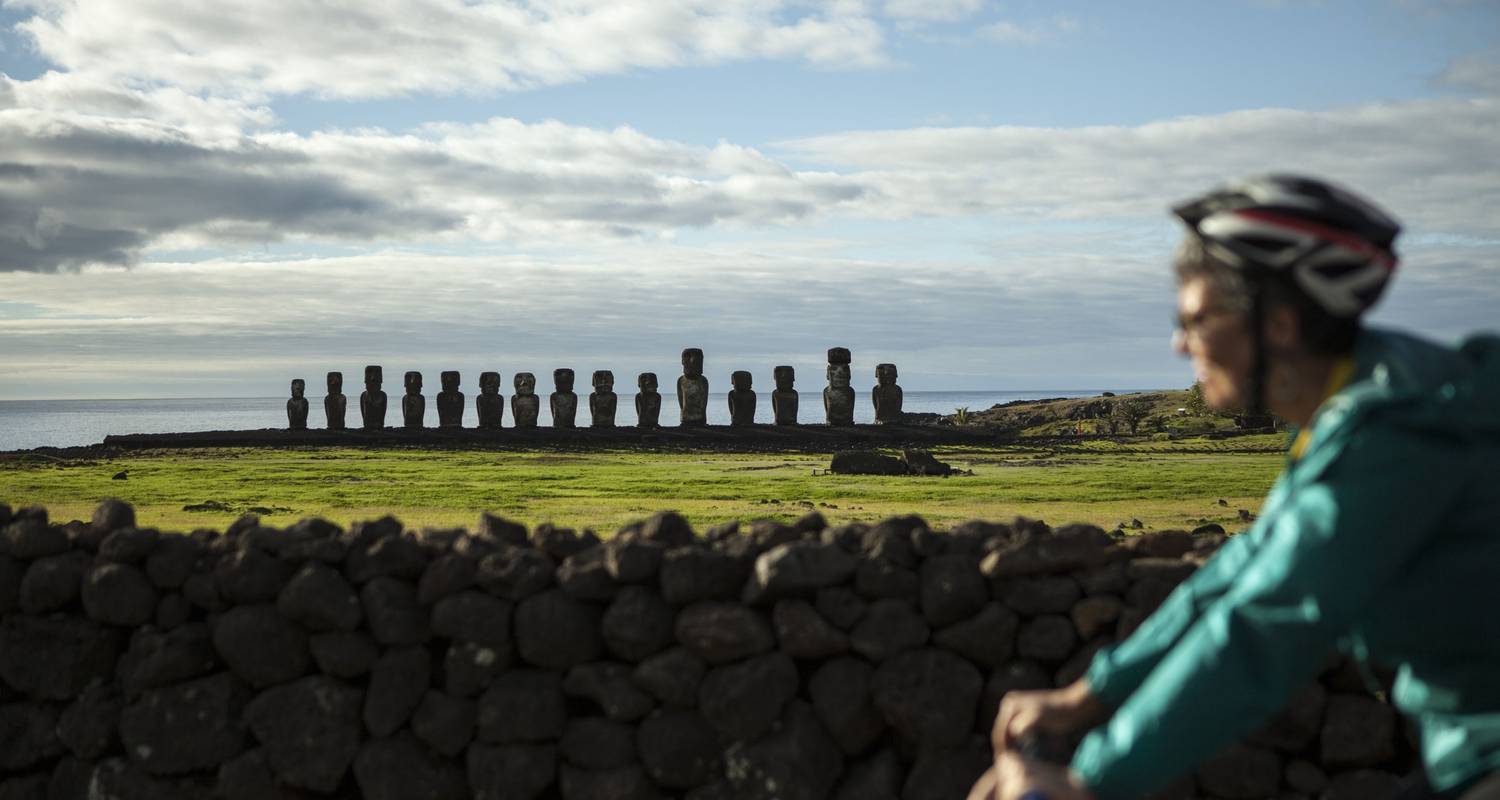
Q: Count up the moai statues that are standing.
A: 15